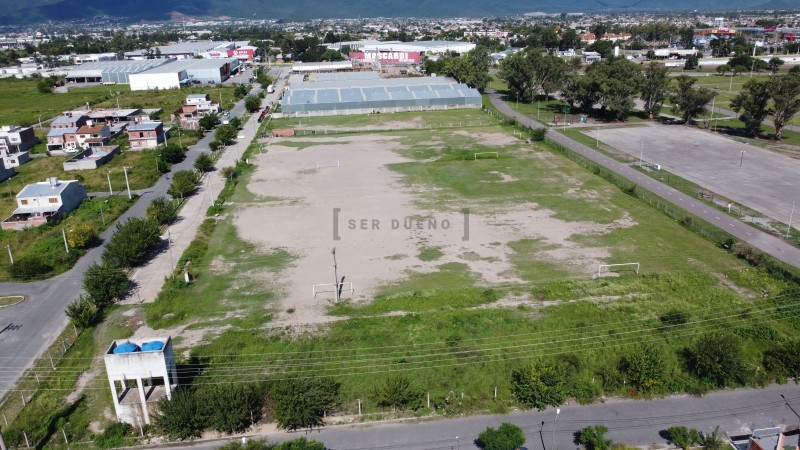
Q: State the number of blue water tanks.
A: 2